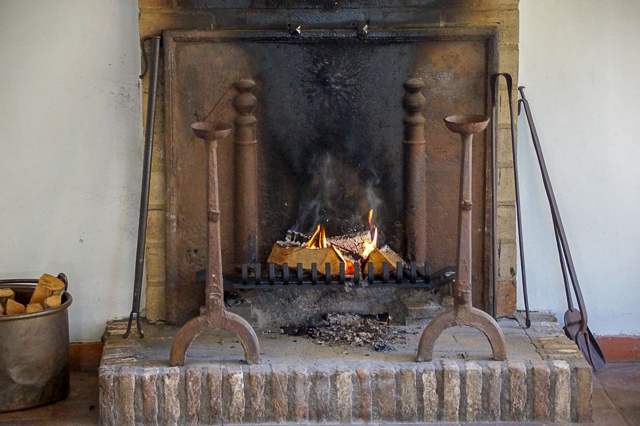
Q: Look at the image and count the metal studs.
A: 14